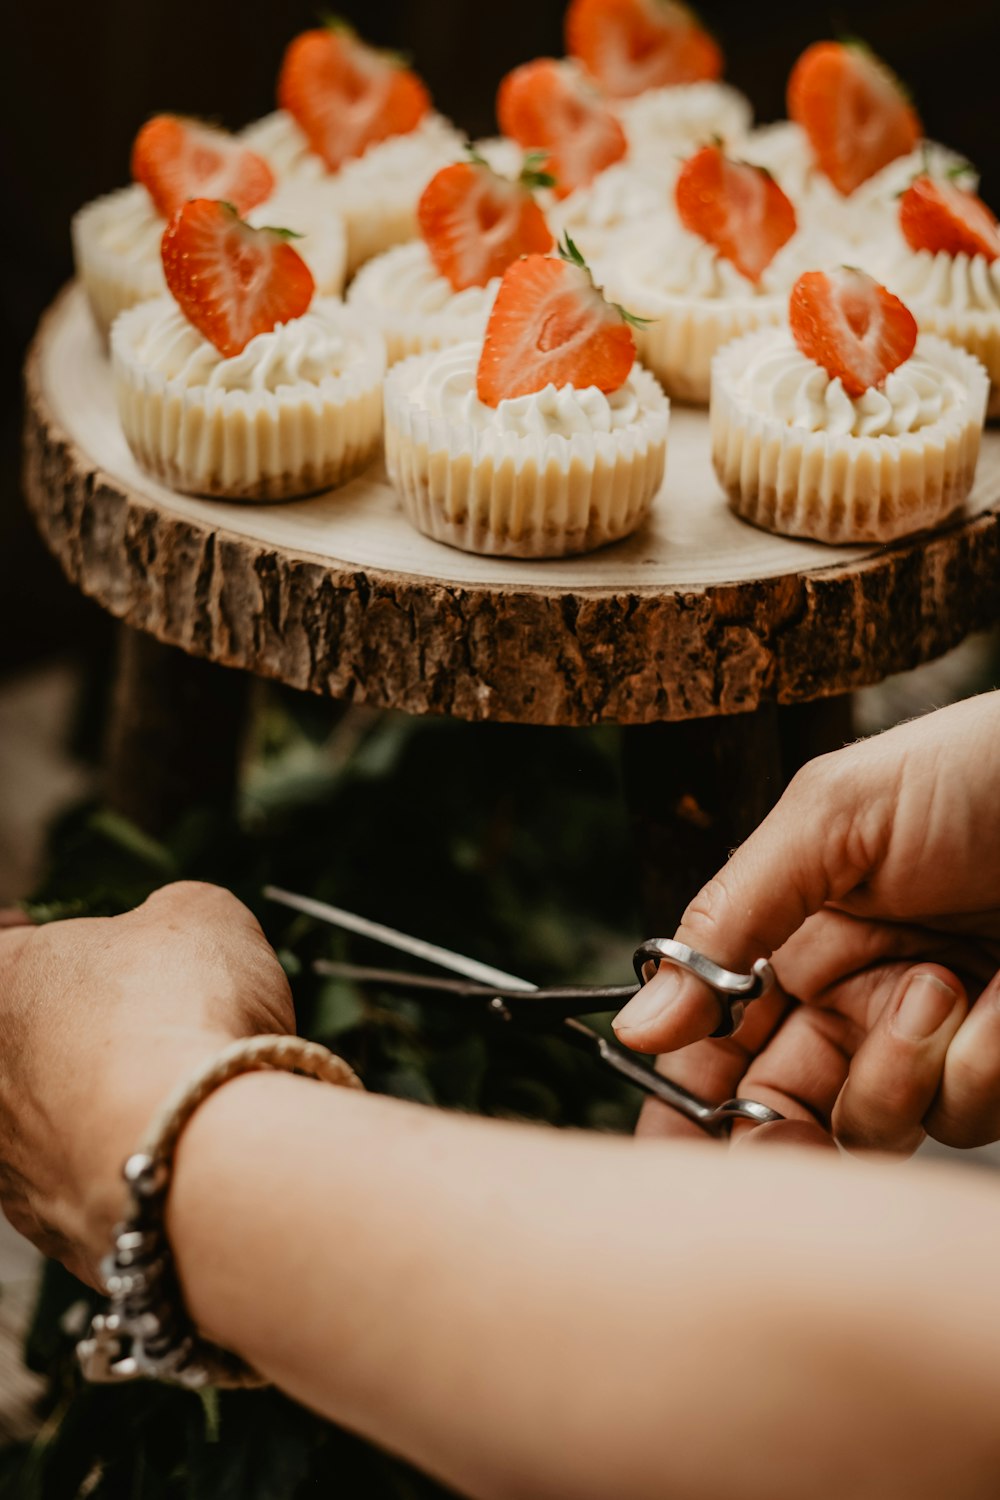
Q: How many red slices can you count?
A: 11